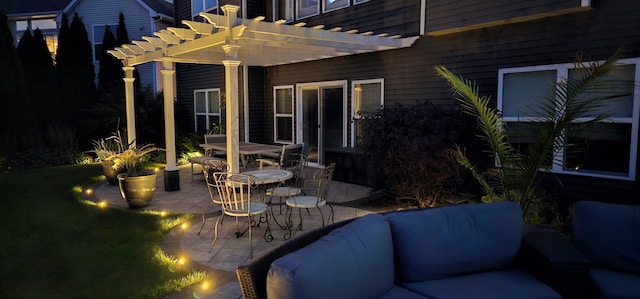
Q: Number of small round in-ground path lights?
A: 7